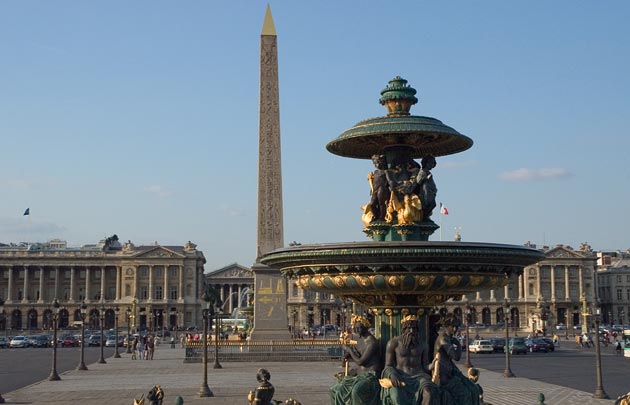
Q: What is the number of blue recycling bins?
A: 0